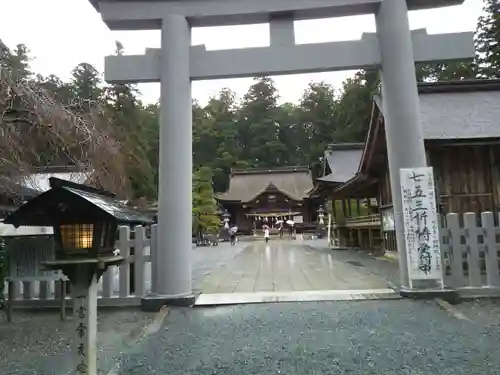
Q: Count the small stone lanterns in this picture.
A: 2